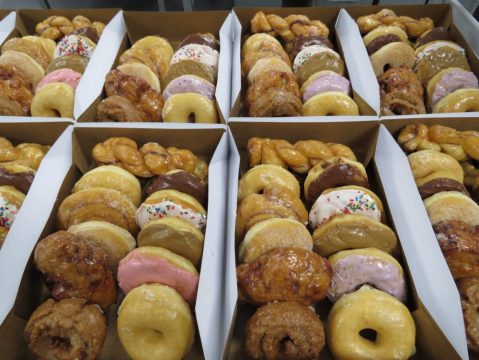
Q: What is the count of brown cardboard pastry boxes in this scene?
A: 8